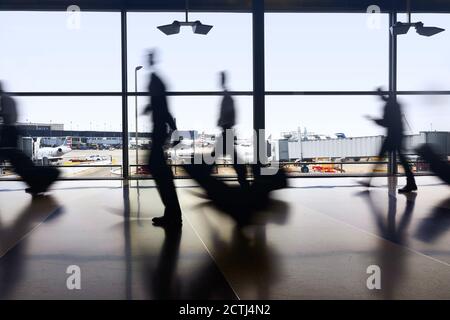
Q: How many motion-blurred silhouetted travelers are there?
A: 4